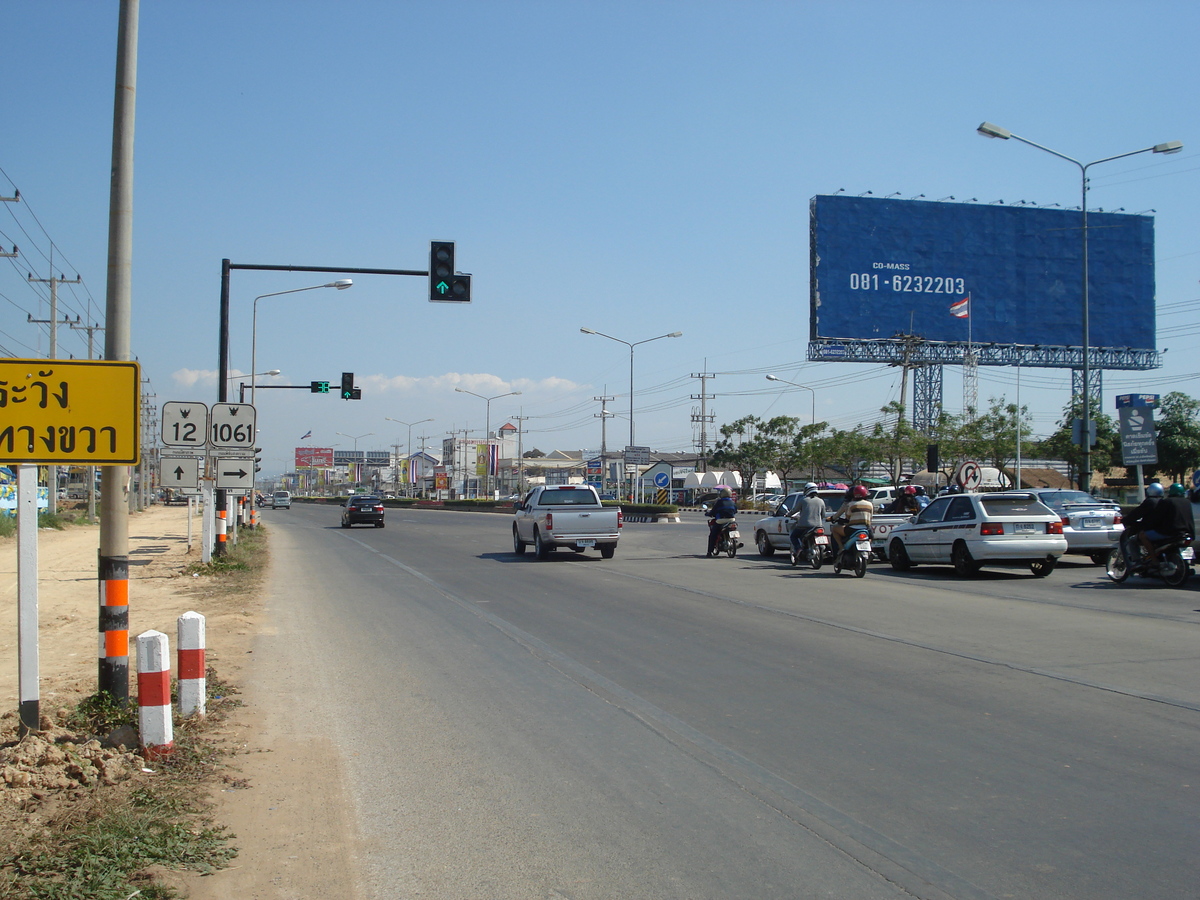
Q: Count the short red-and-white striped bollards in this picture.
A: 2